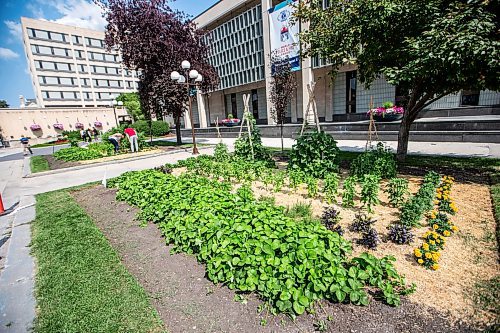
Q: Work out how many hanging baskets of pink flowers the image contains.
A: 4